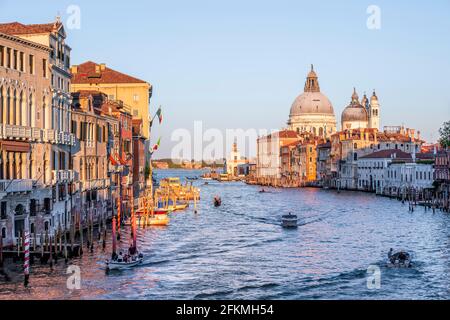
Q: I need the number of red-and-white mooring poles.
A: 1